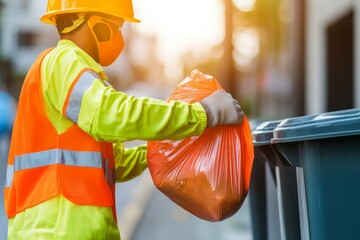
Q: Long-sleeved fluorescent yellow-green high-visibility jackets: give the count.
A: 1